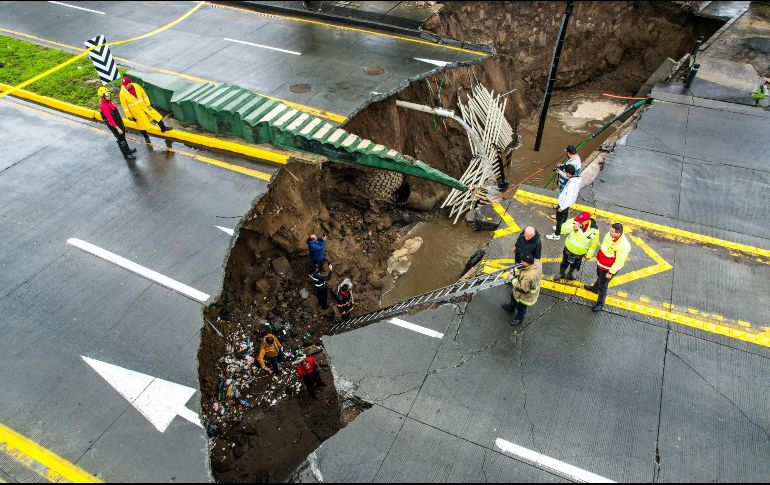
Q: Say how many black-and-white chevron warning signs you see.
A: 1